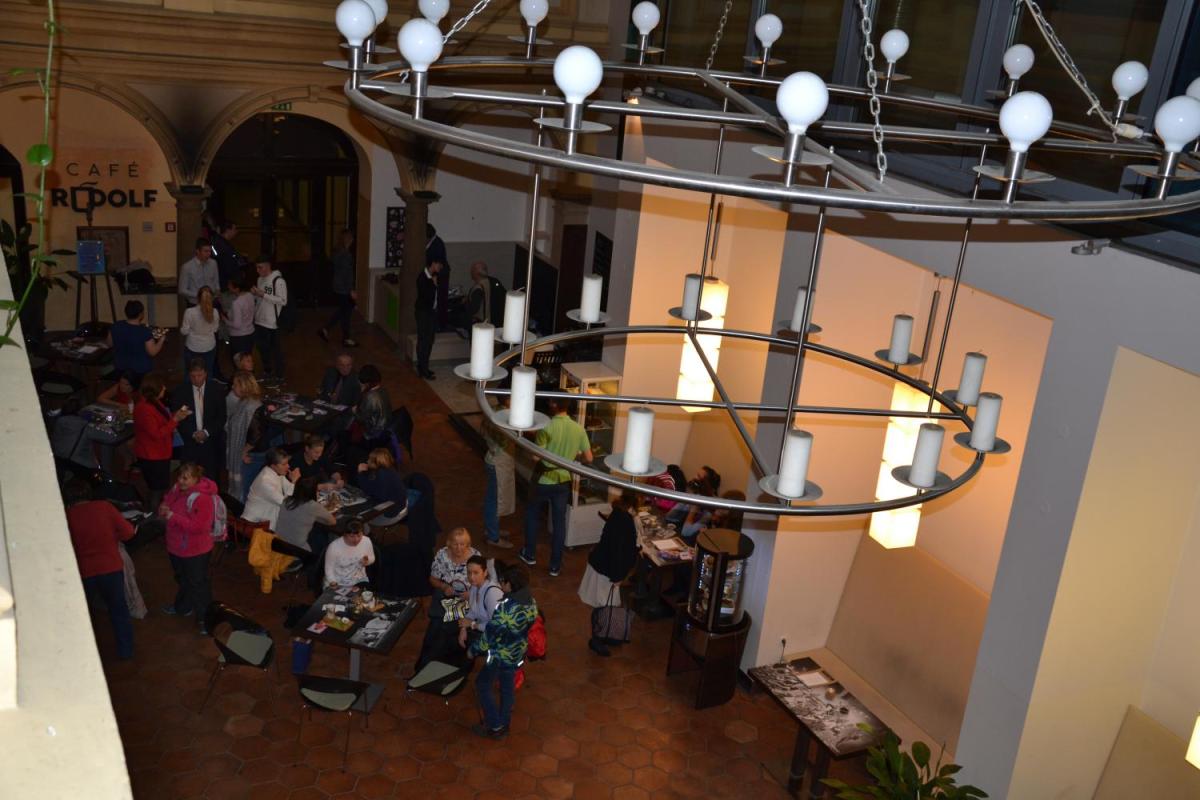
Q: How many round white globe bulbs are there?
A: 15